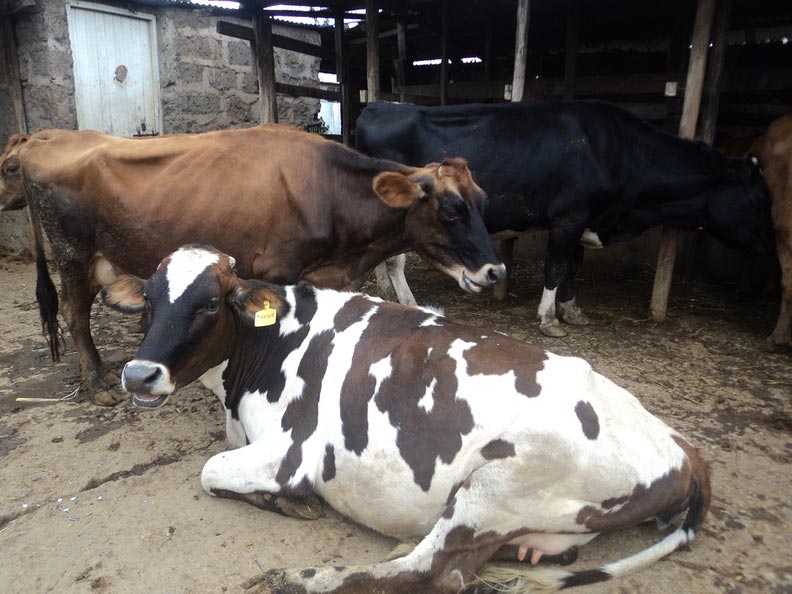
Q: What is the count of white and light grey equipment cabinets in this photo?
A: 0